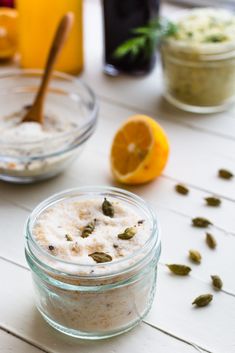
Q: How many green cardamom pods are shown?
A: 13